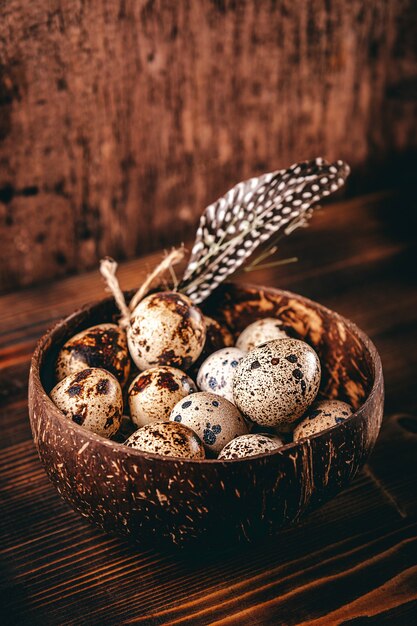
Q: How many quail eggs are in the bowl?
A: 12